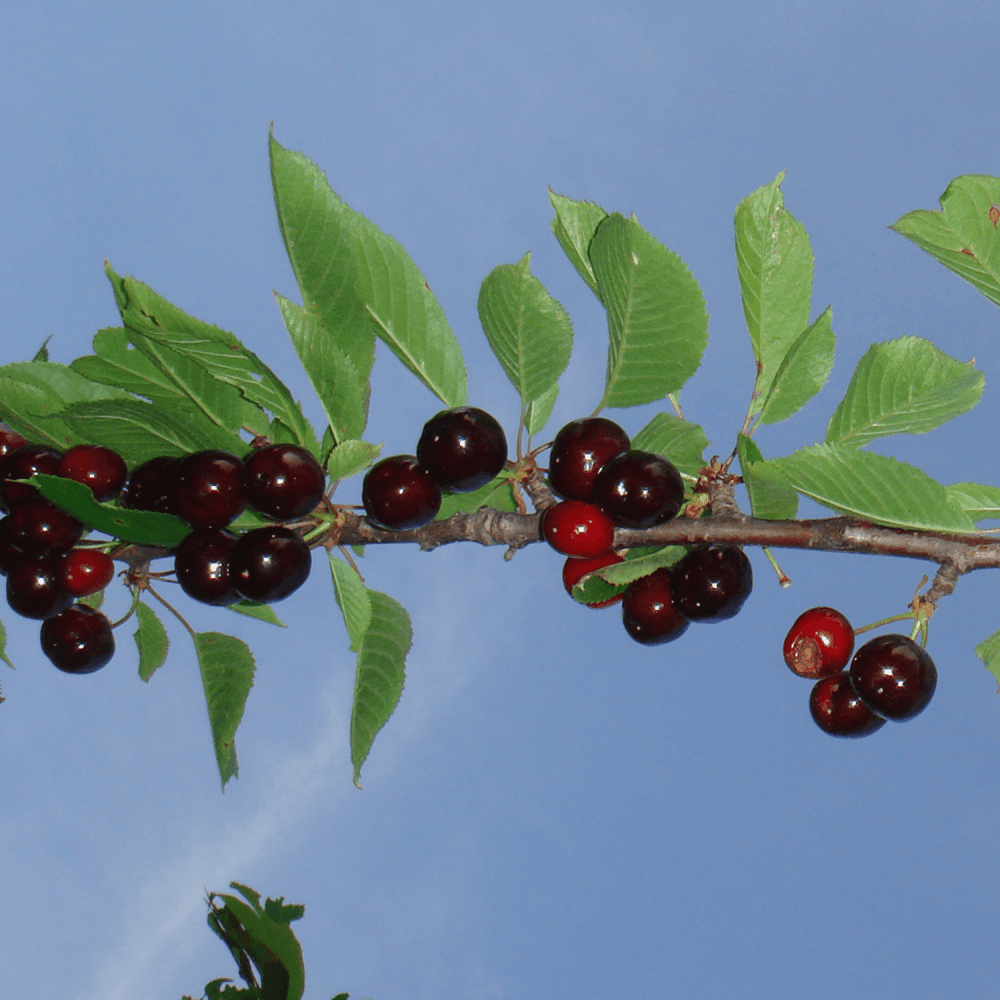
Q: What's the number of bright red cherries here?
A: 4